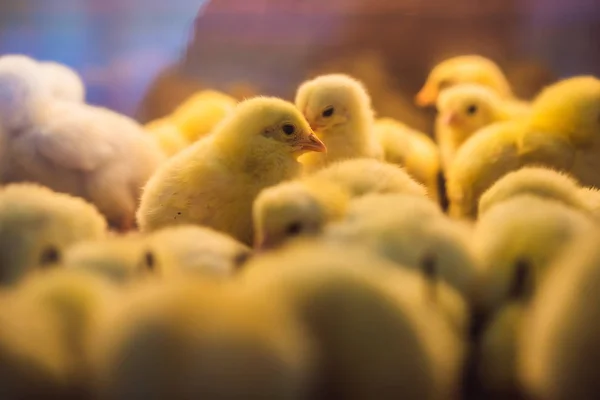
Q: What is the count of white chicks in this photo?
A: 2